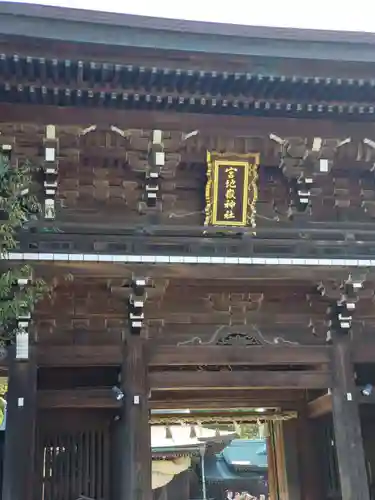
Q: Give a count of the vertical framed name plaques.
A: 1